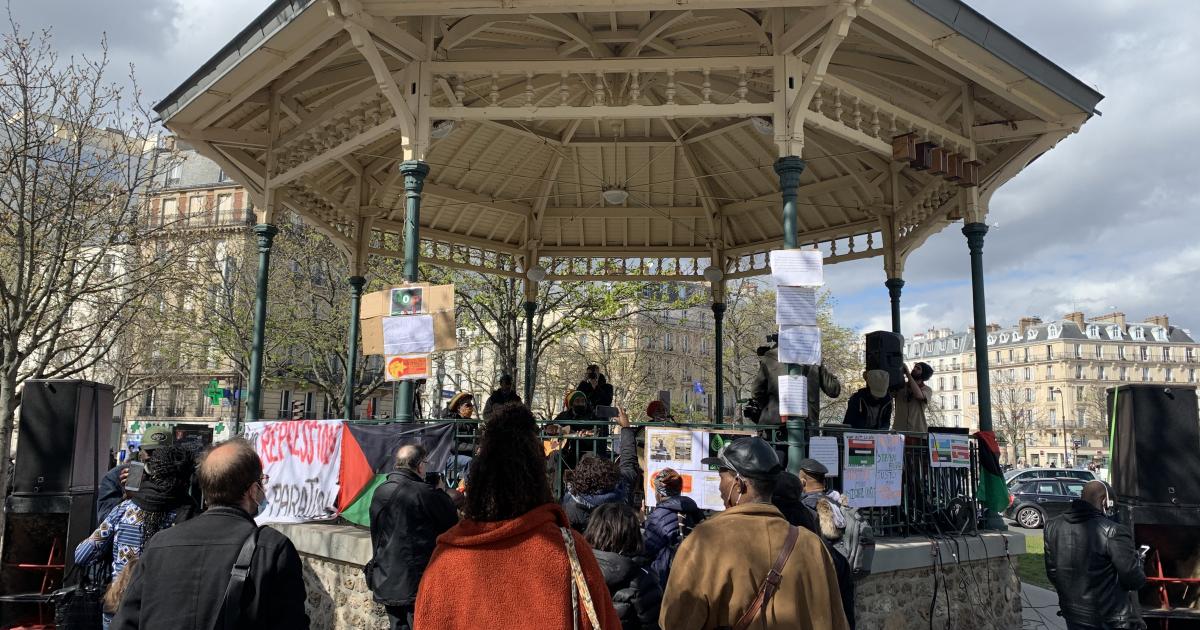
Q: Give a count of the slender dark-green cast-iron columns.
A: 8